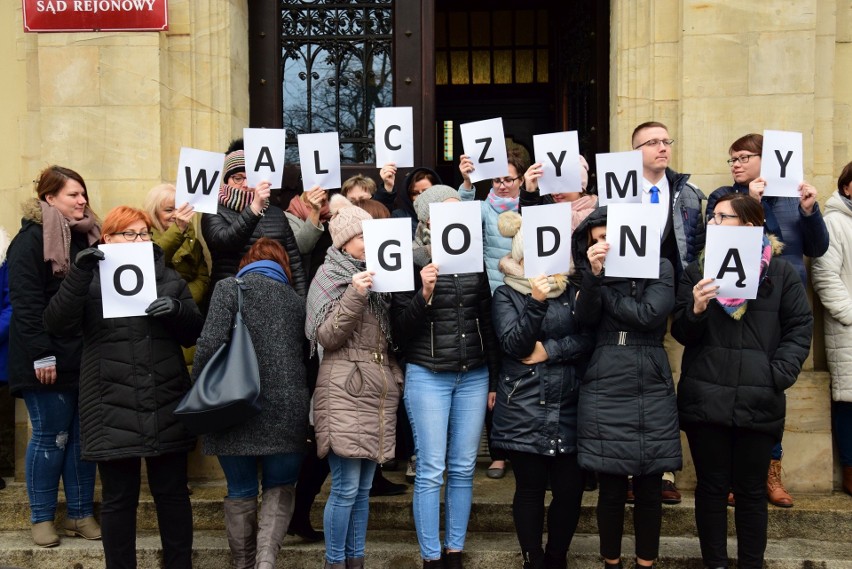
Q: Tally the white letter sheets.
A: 14